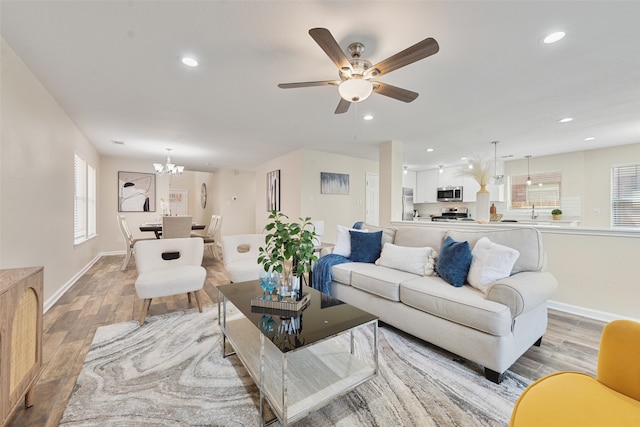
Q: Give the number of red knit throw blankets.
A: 0